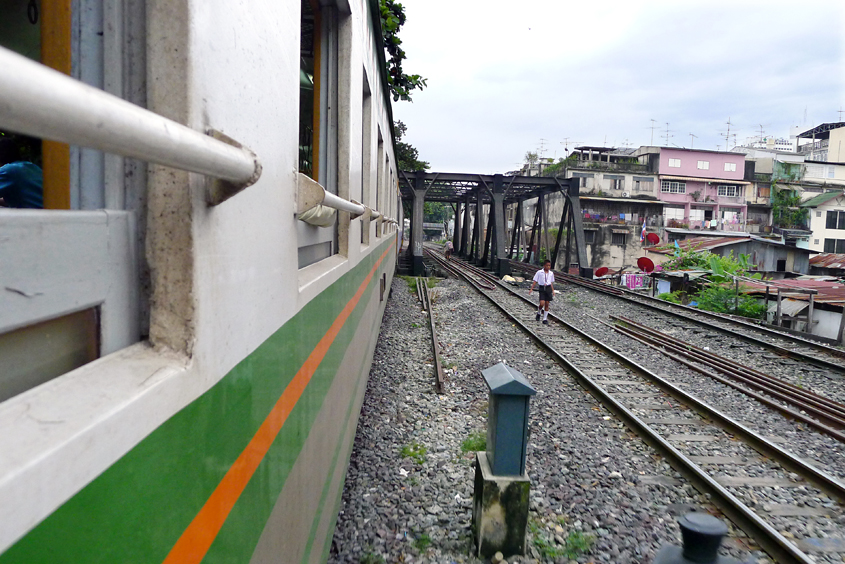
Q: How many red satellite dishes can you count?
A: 3